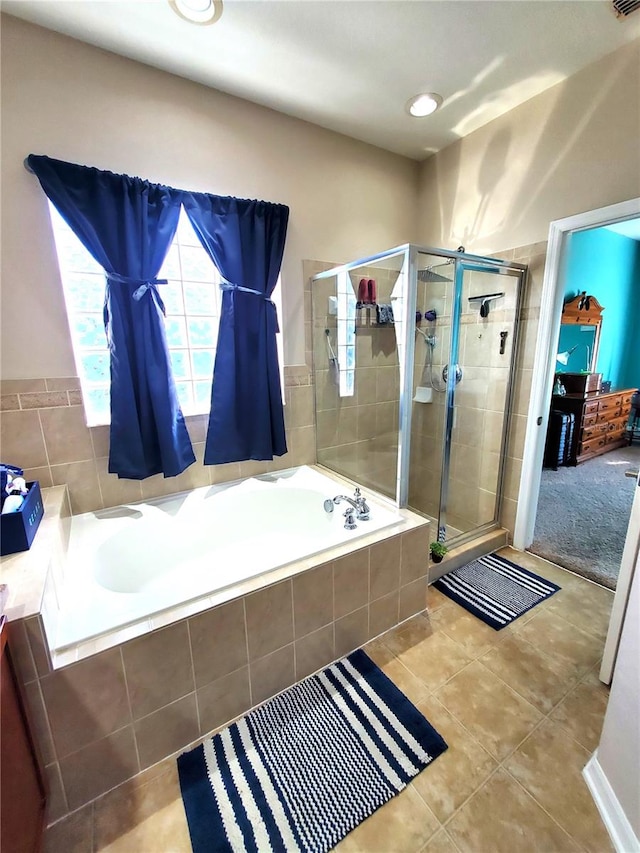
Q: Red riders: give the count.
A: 0